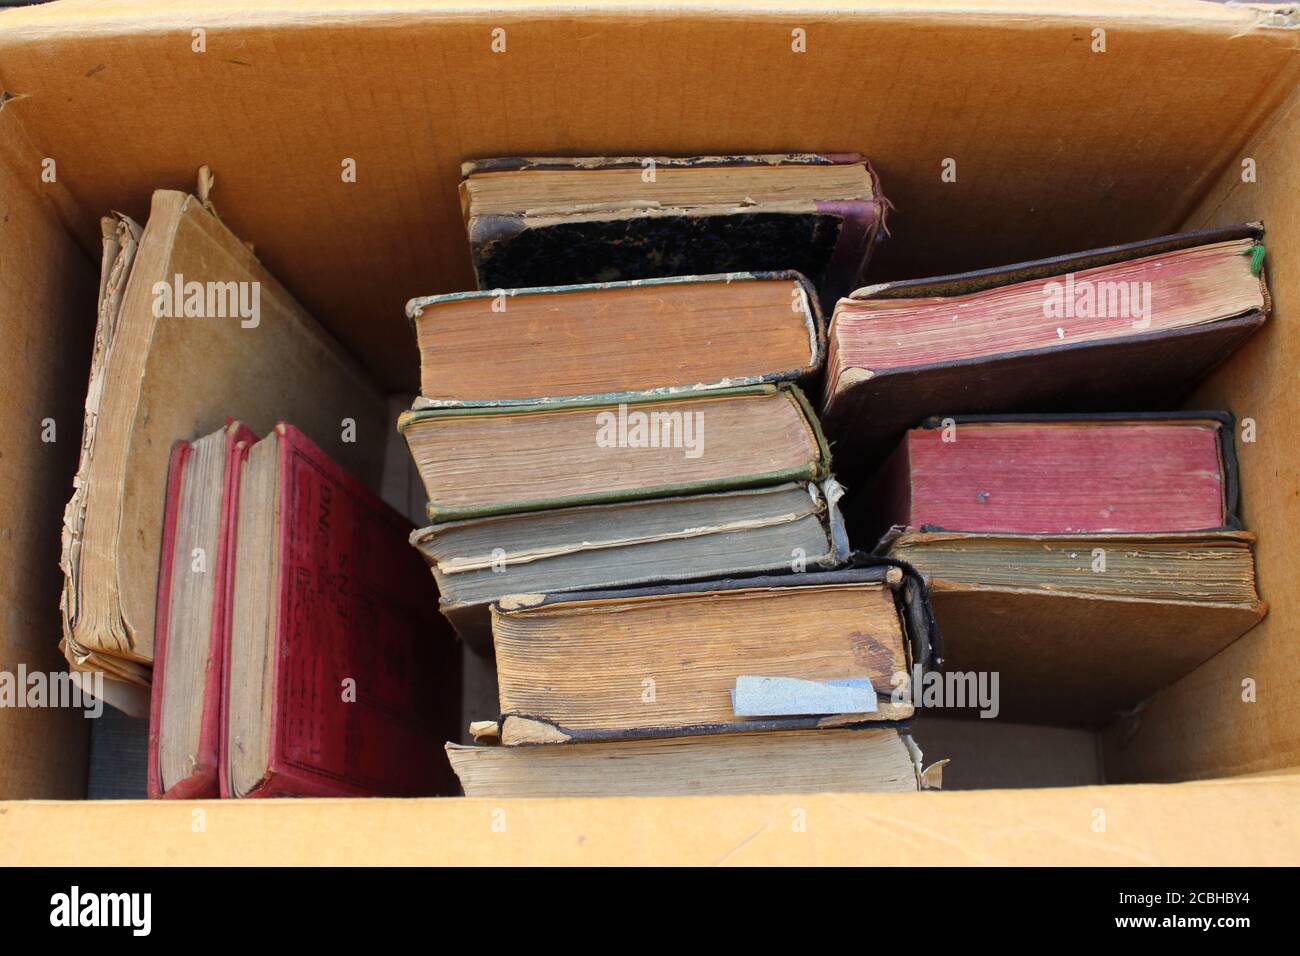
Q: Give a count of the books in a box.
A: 12